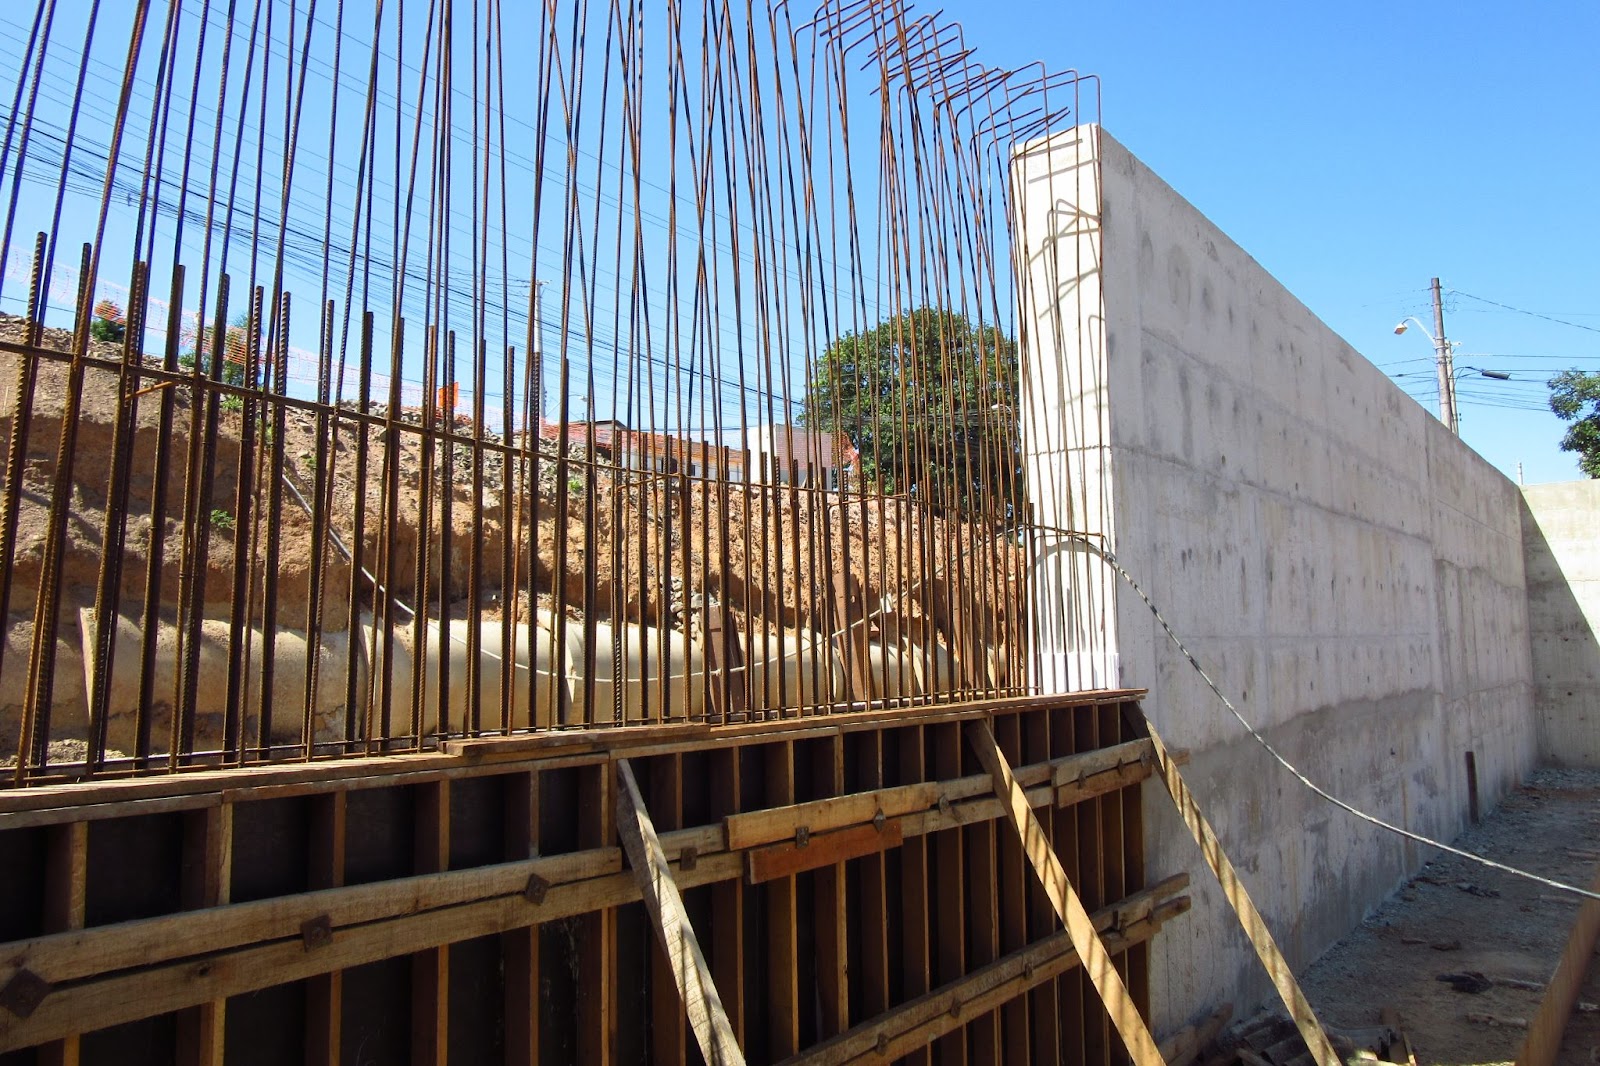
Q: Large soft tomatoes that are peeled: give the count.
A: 0